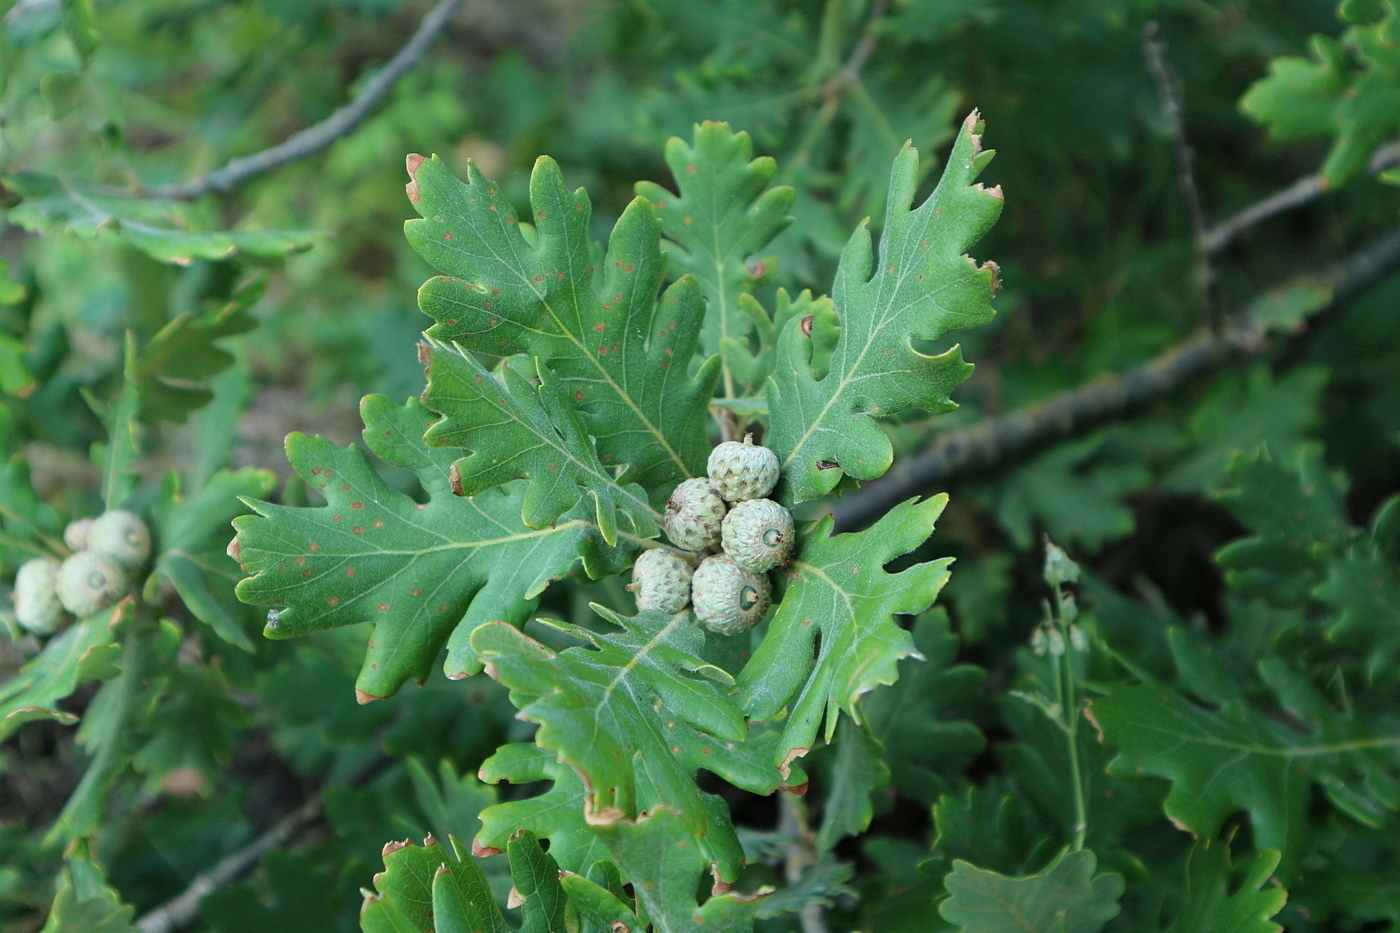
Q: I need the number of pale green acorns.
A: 9